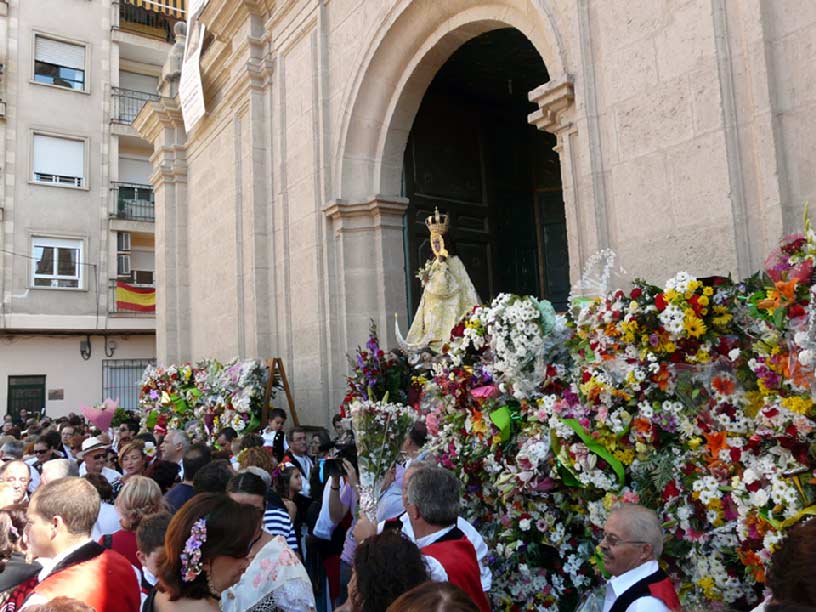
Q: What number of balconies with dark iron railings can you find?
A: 4